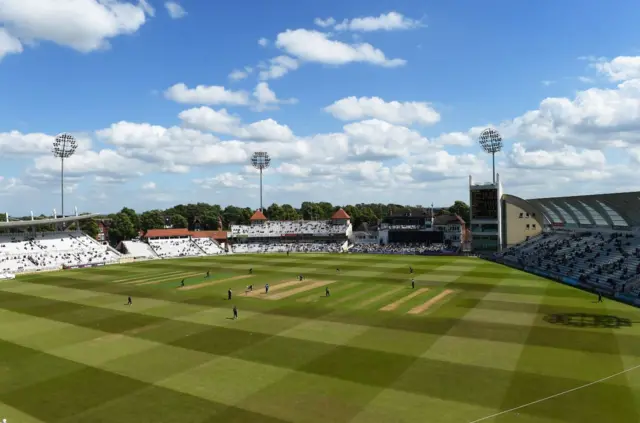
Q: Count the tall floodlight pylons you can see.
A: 3